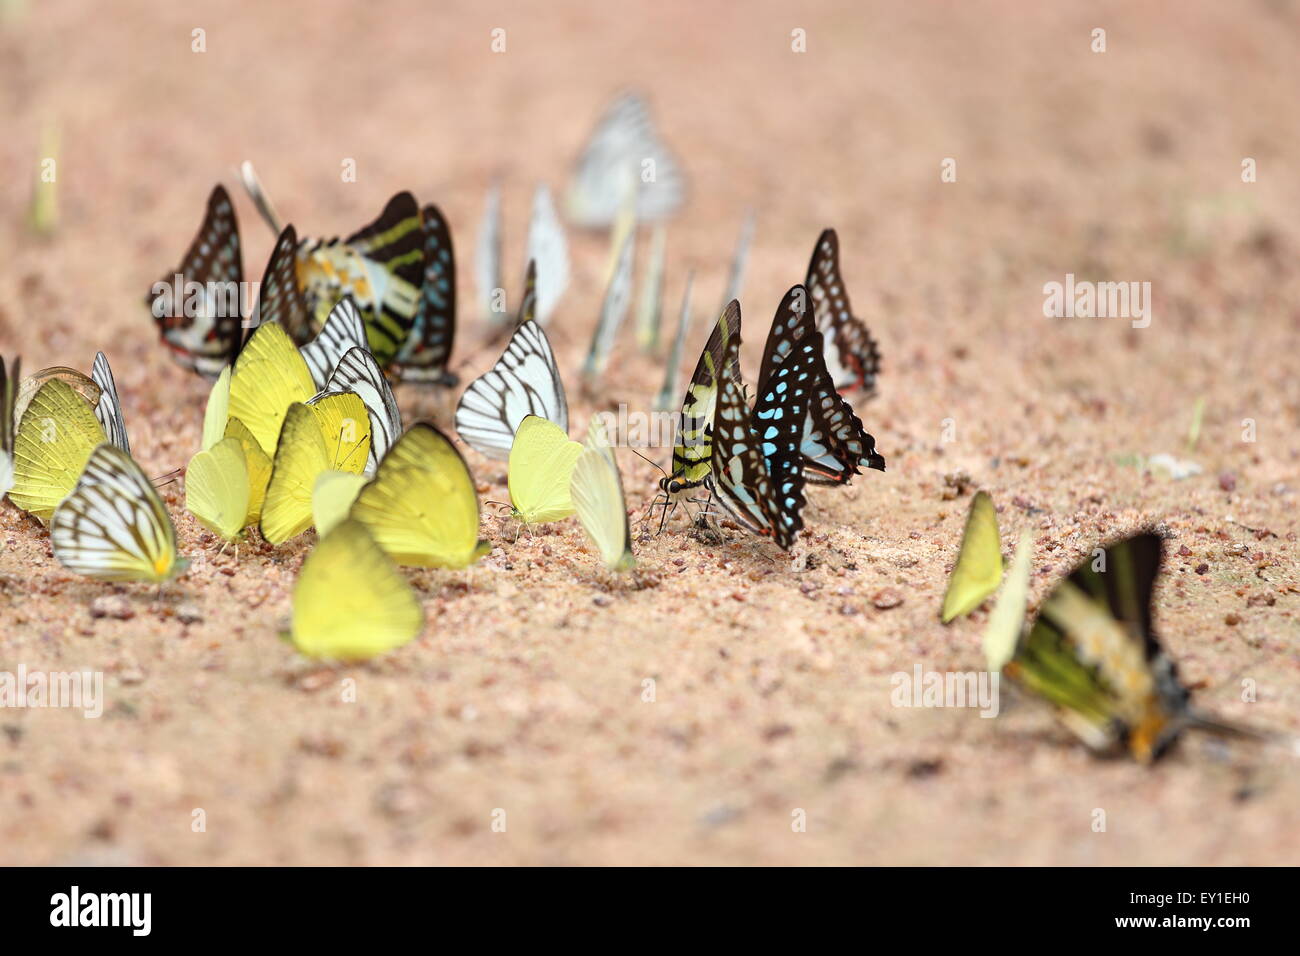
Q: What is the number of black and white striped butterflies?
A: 5